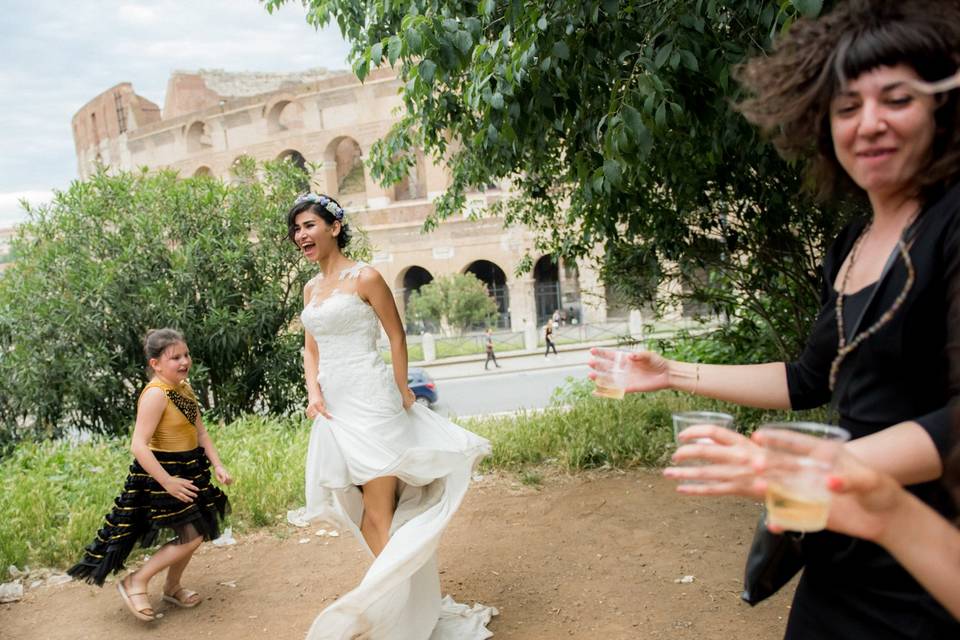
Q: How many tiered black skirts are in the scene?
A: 1